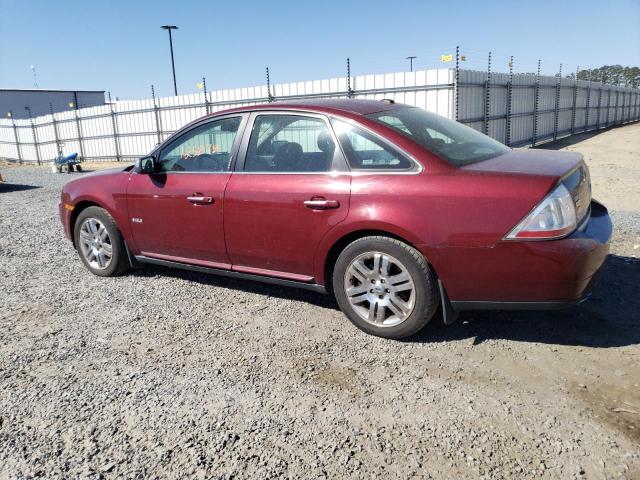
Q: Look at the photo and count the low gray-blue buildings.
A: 1